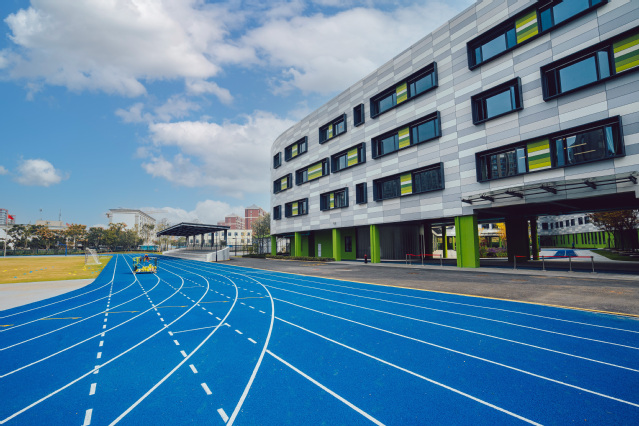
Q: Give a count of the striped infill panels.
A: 13